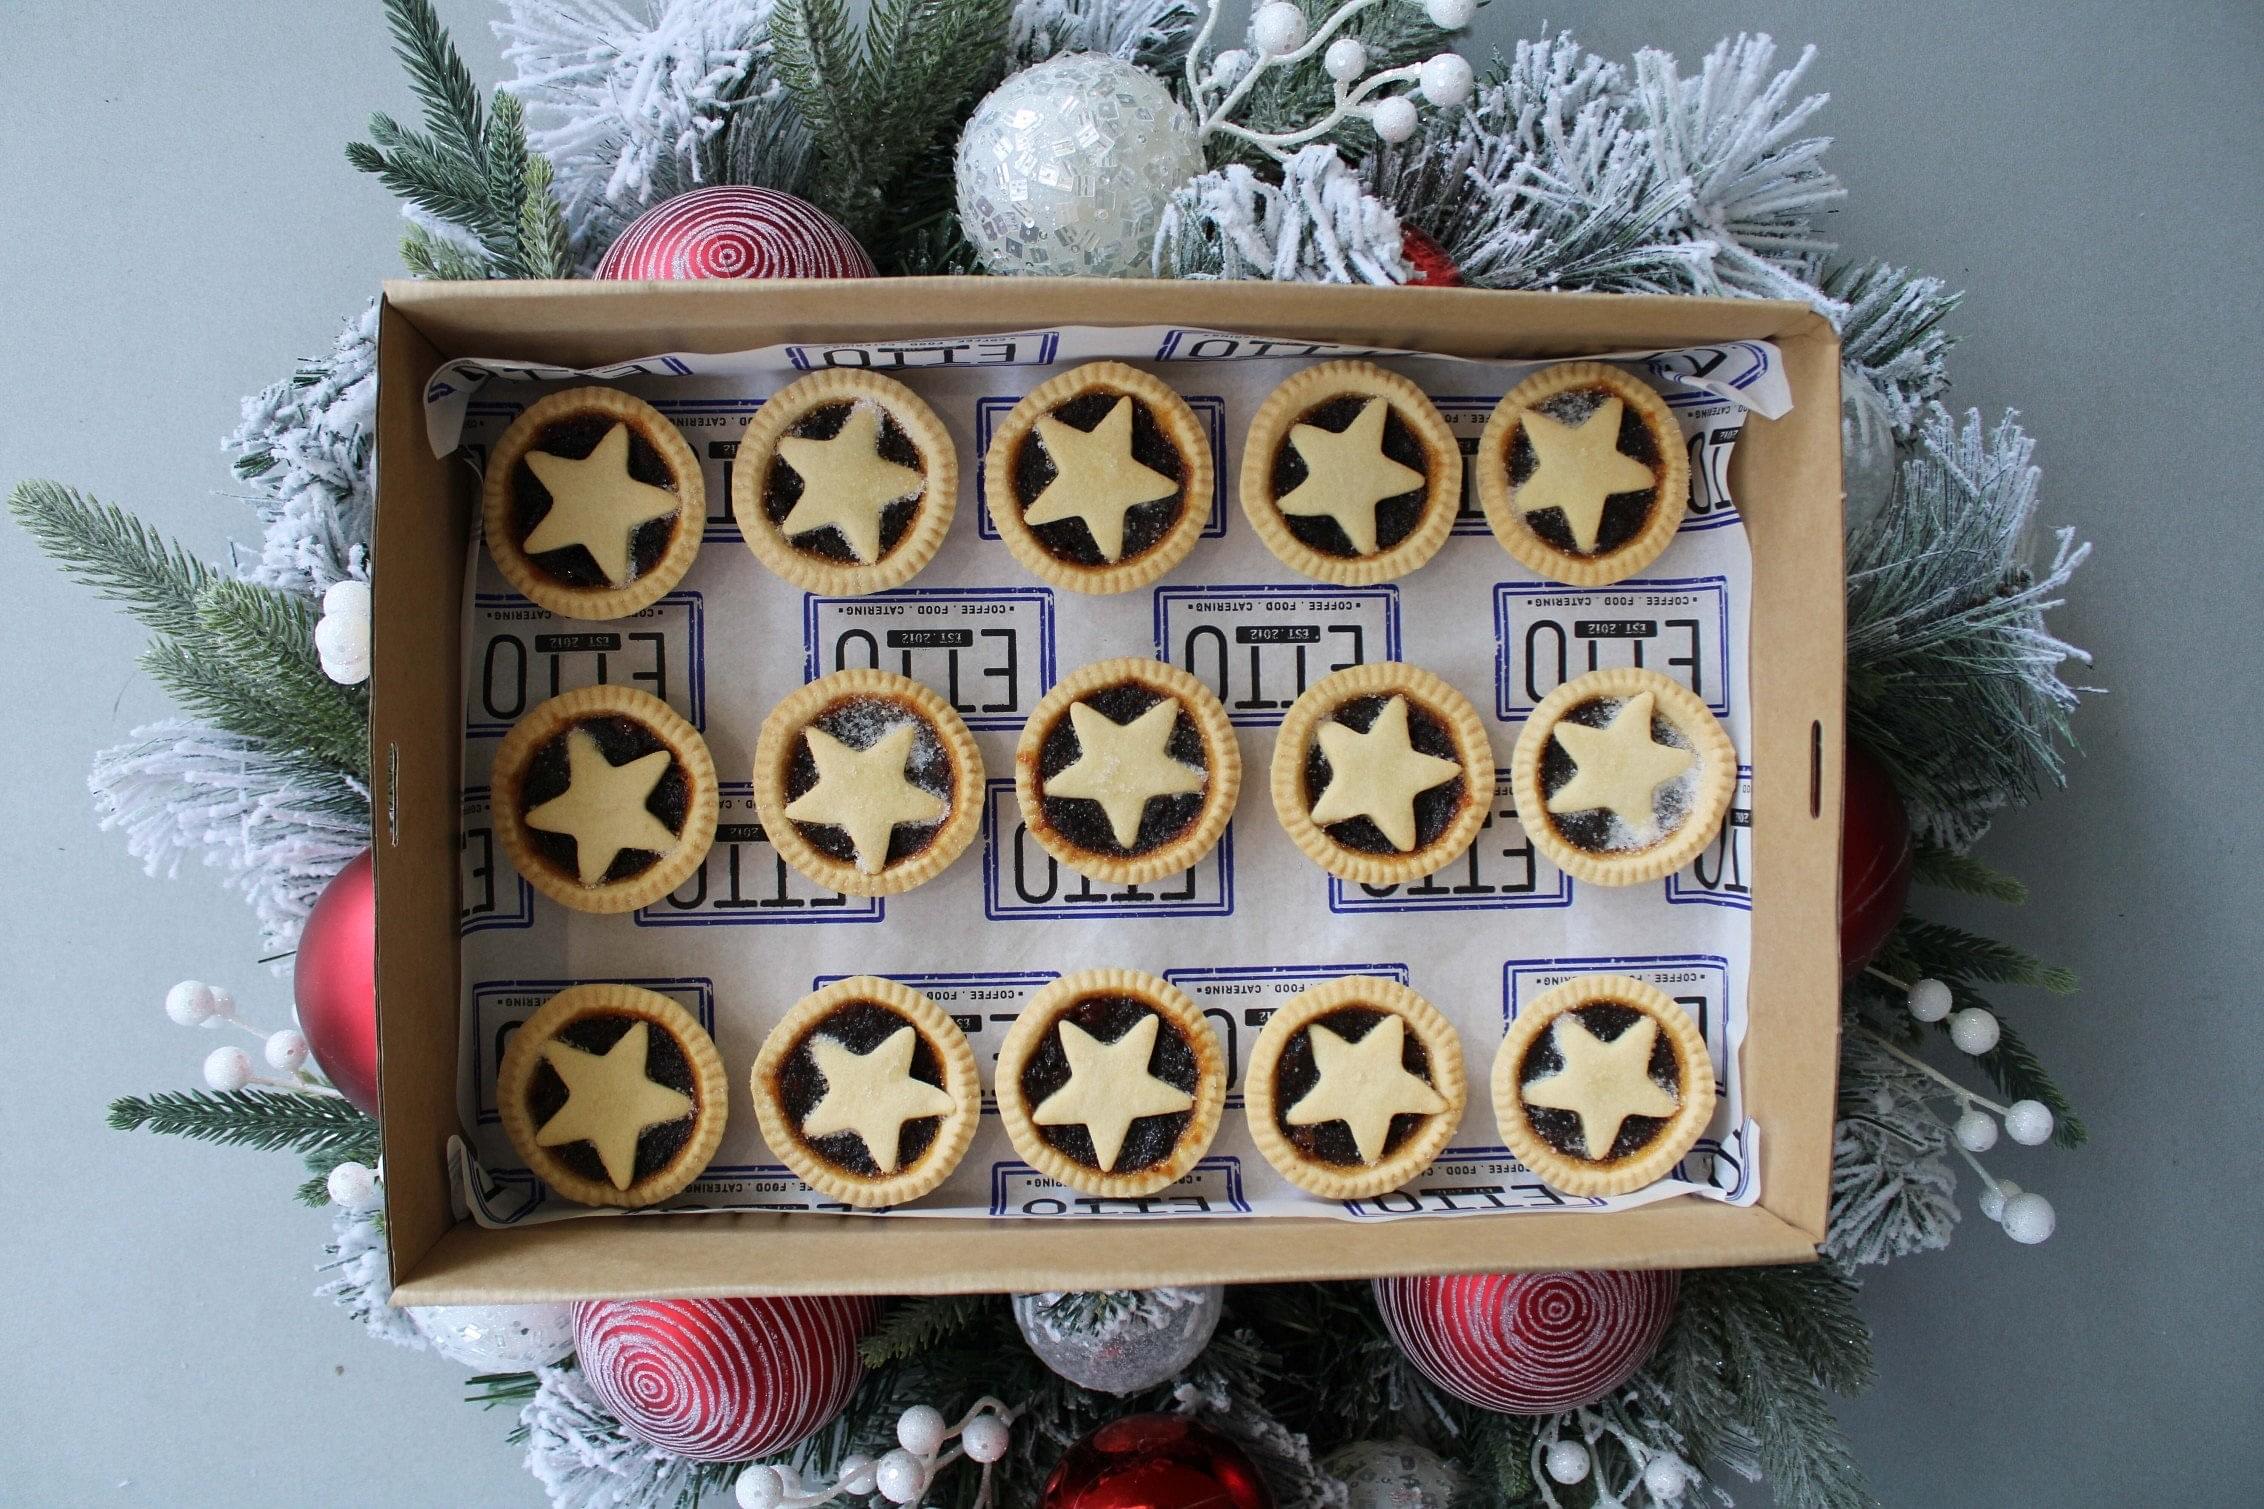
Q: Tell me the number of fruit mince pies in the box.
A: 15